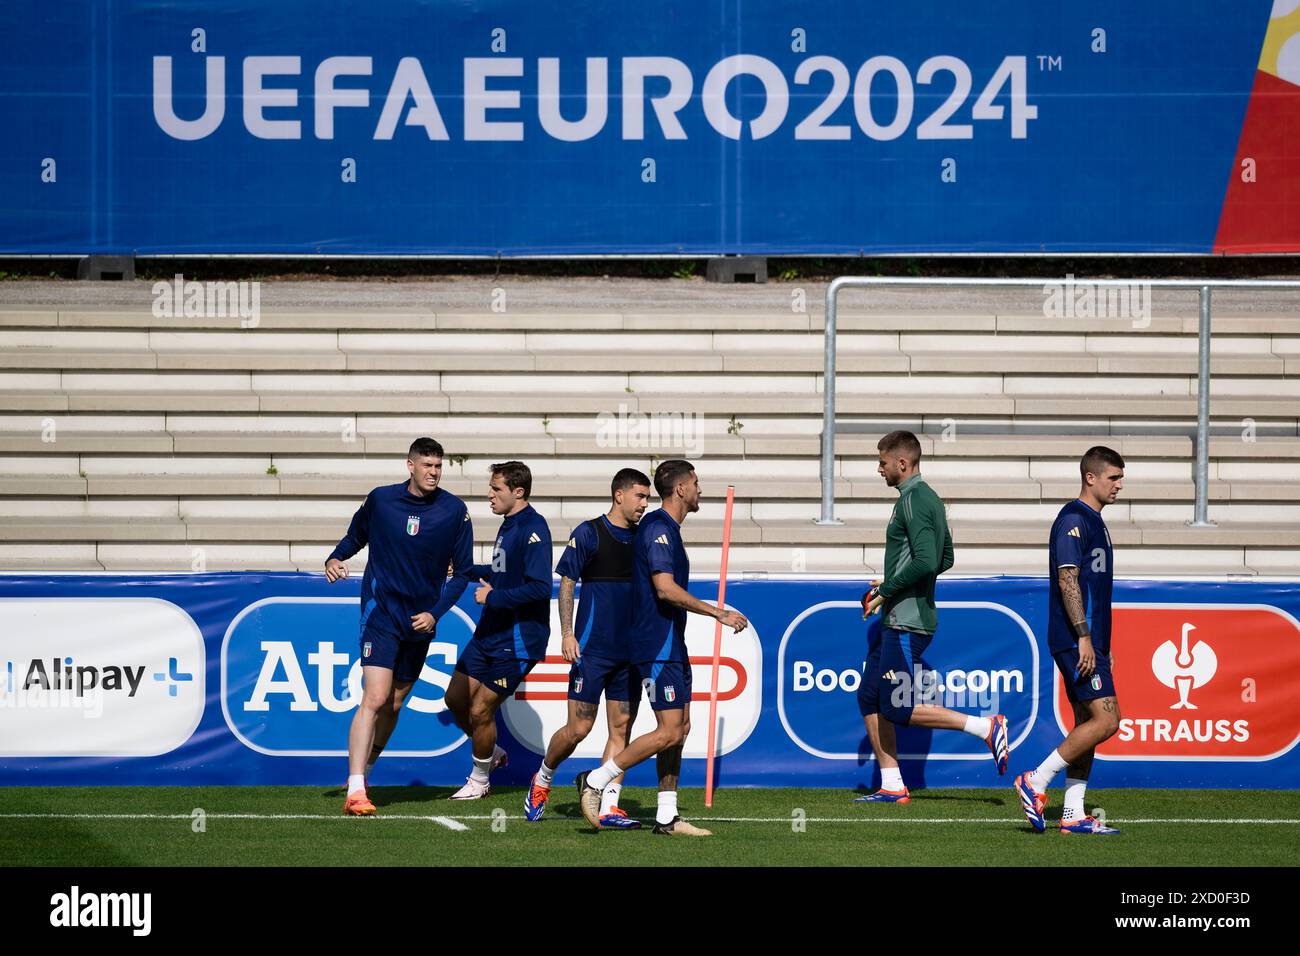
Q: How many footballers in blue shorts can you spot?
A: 6